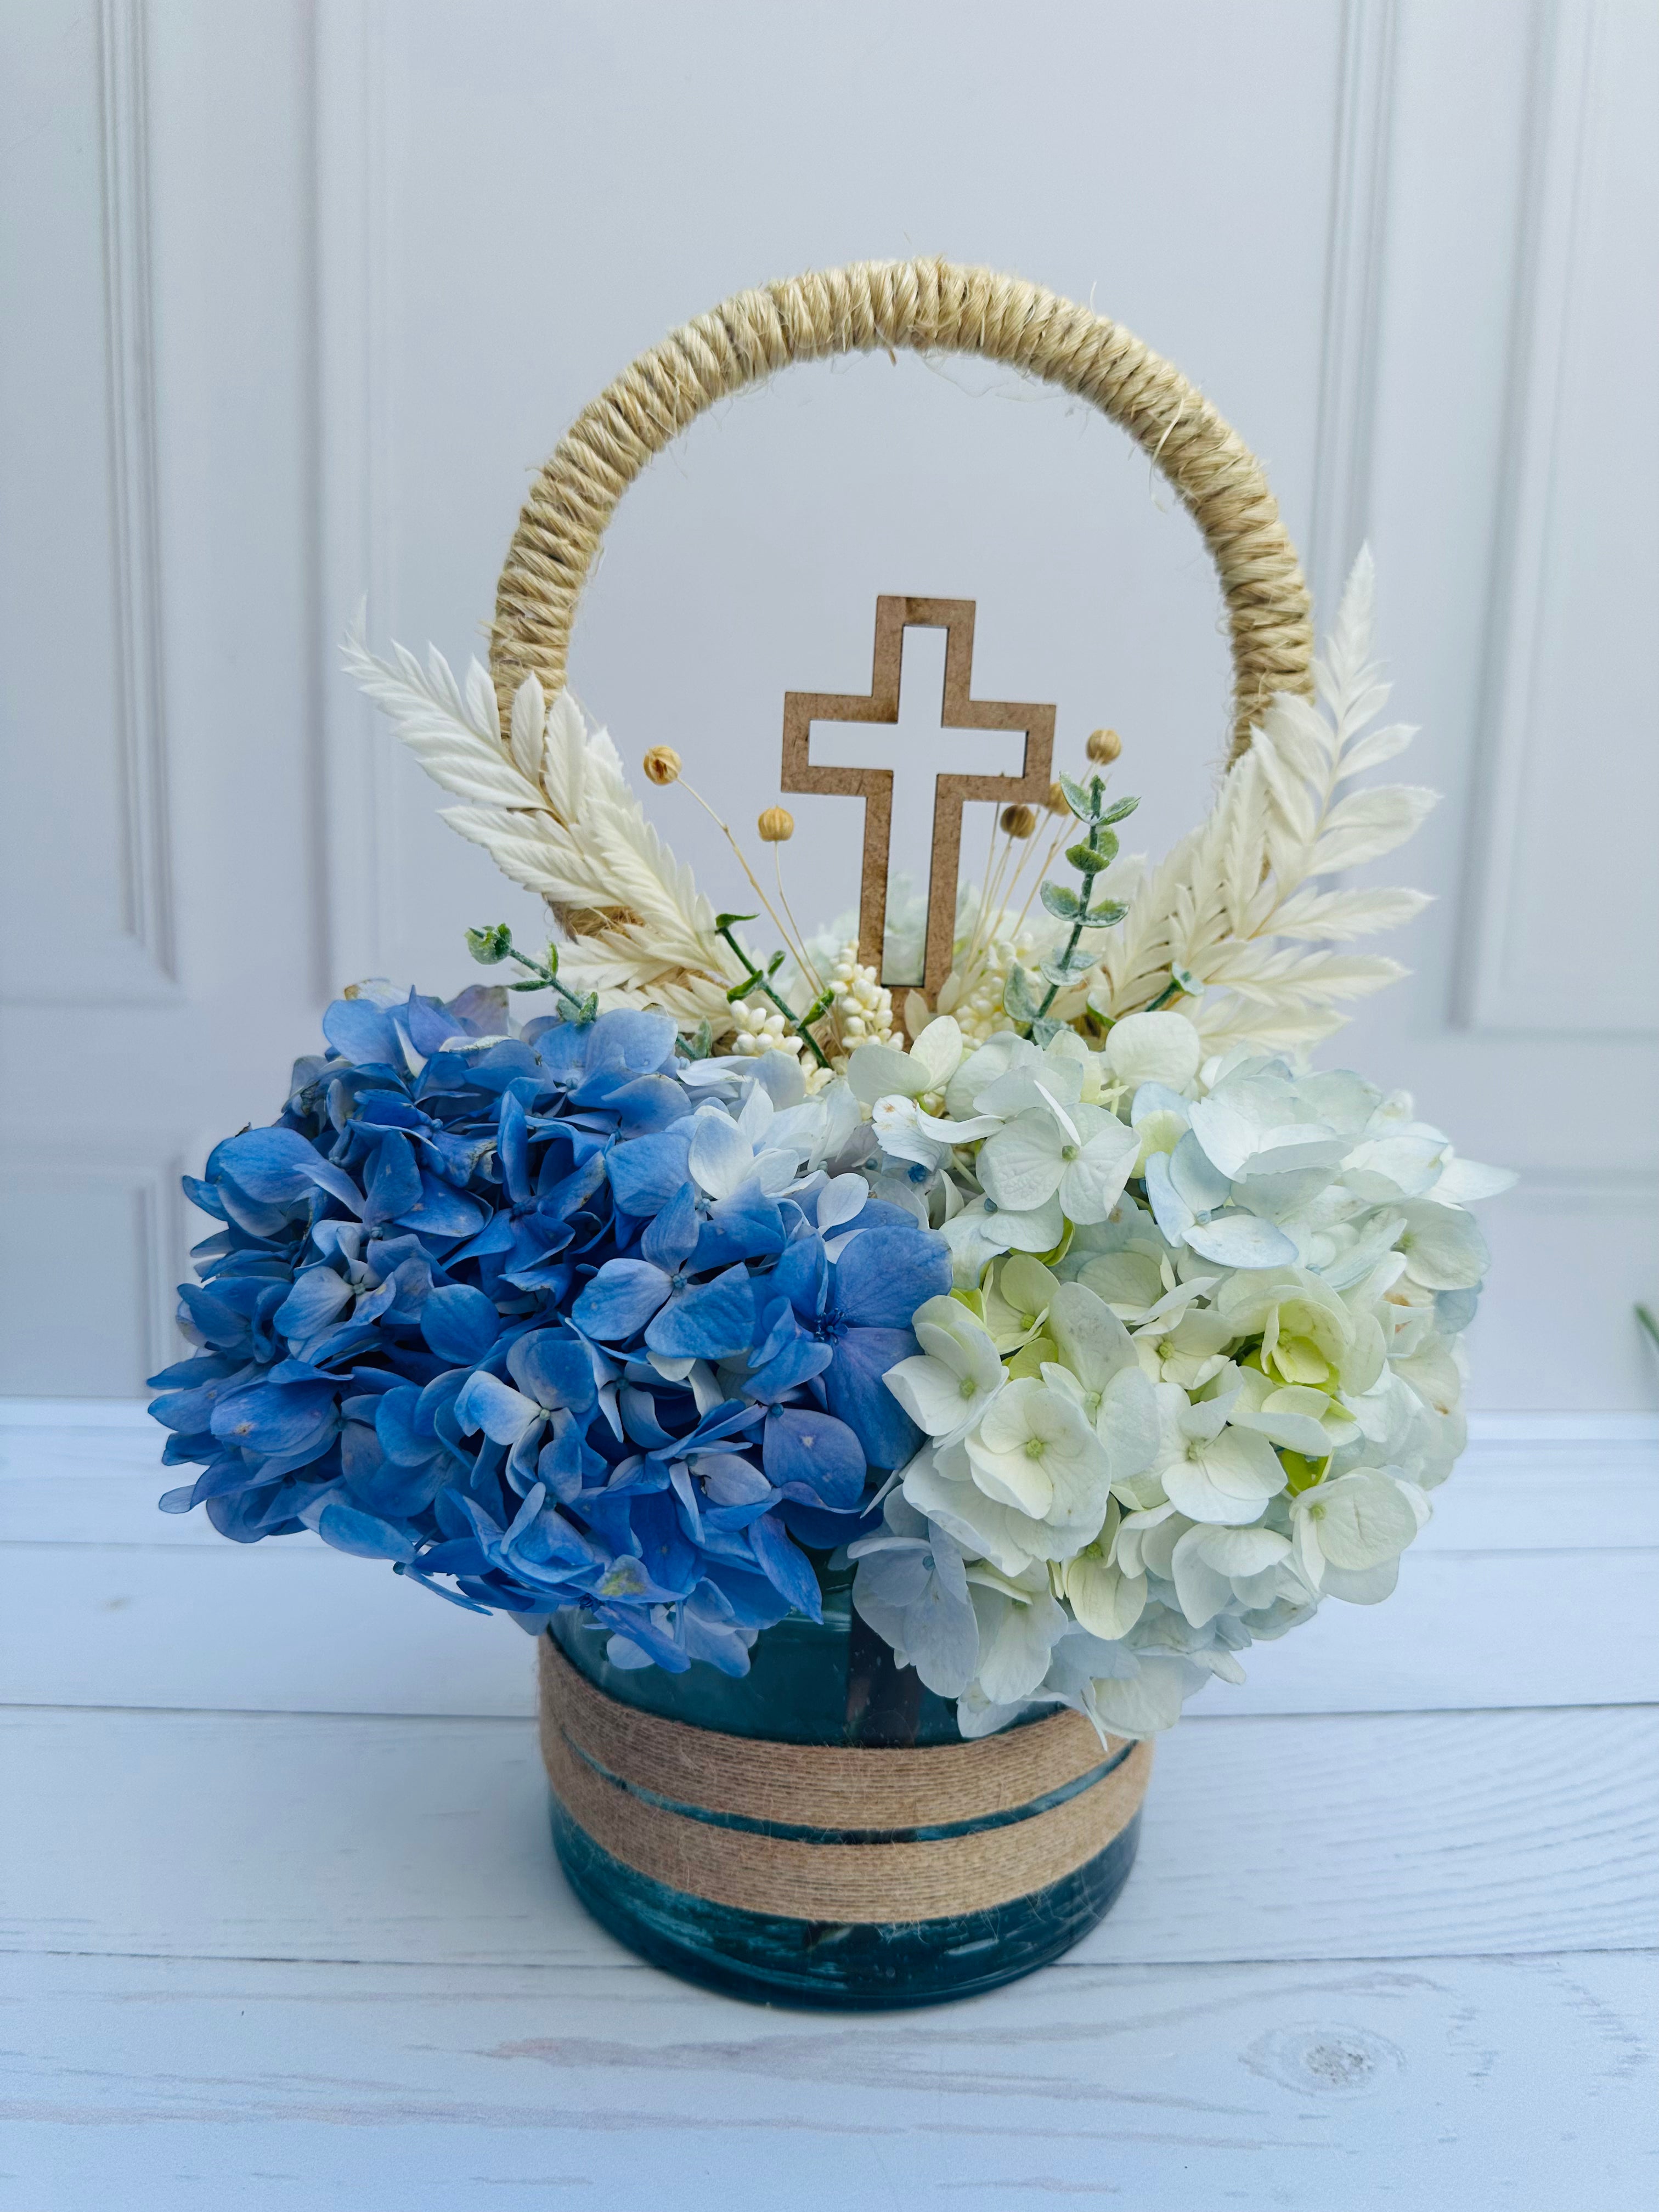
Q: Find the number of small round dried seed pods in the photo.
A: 5